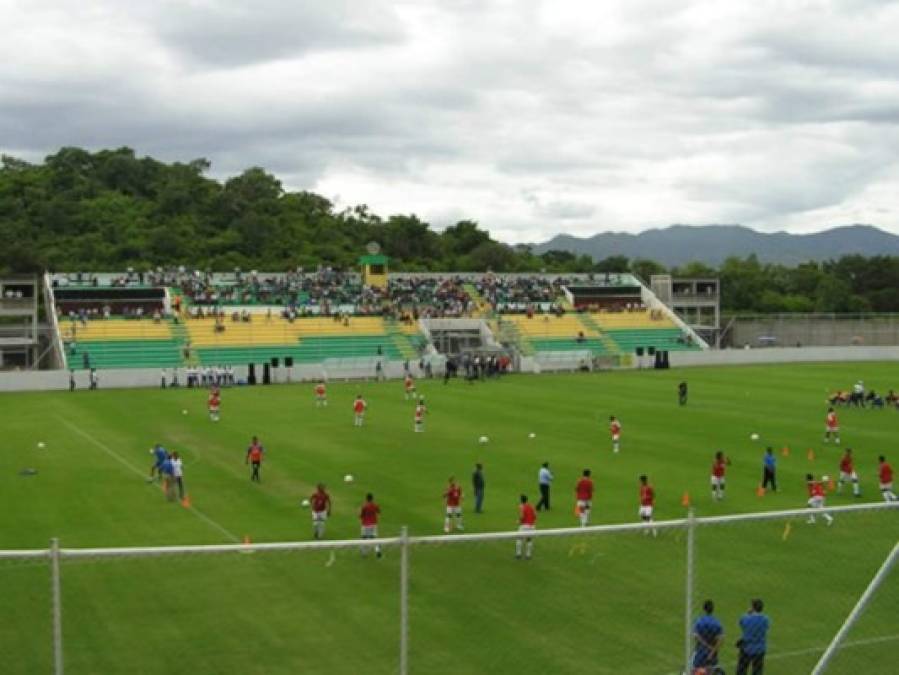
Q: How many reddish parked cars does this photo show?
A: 0